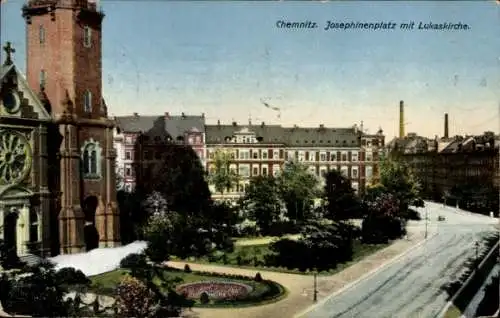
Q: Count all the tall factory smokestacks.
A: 2